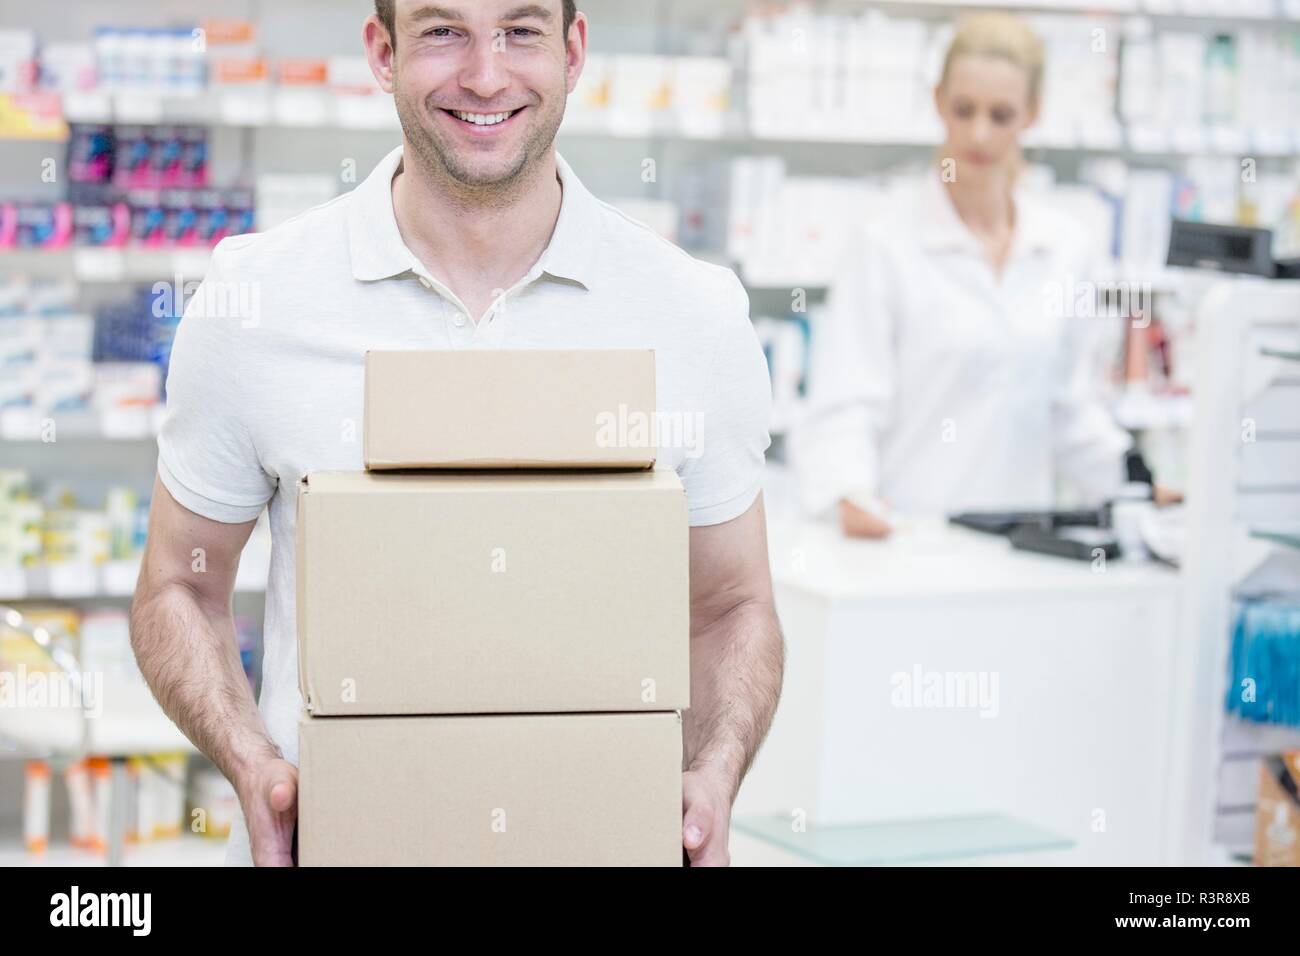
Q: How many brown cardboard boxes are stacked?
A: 3